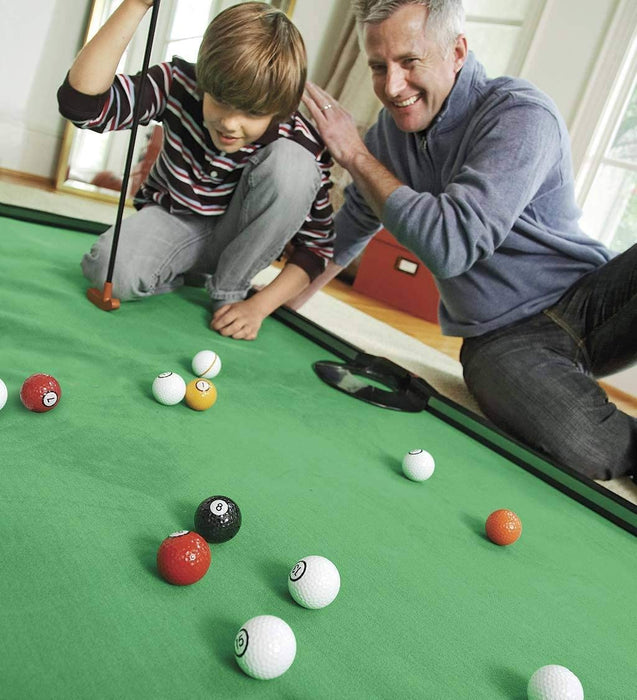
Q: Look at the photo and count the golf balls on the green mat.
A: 12